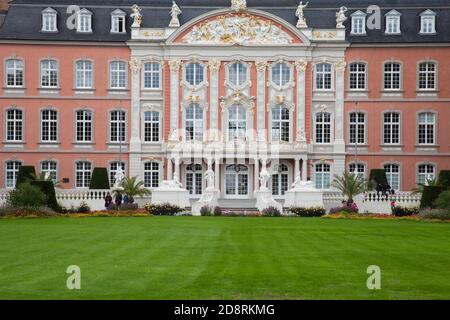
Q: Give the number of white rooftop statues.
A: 4